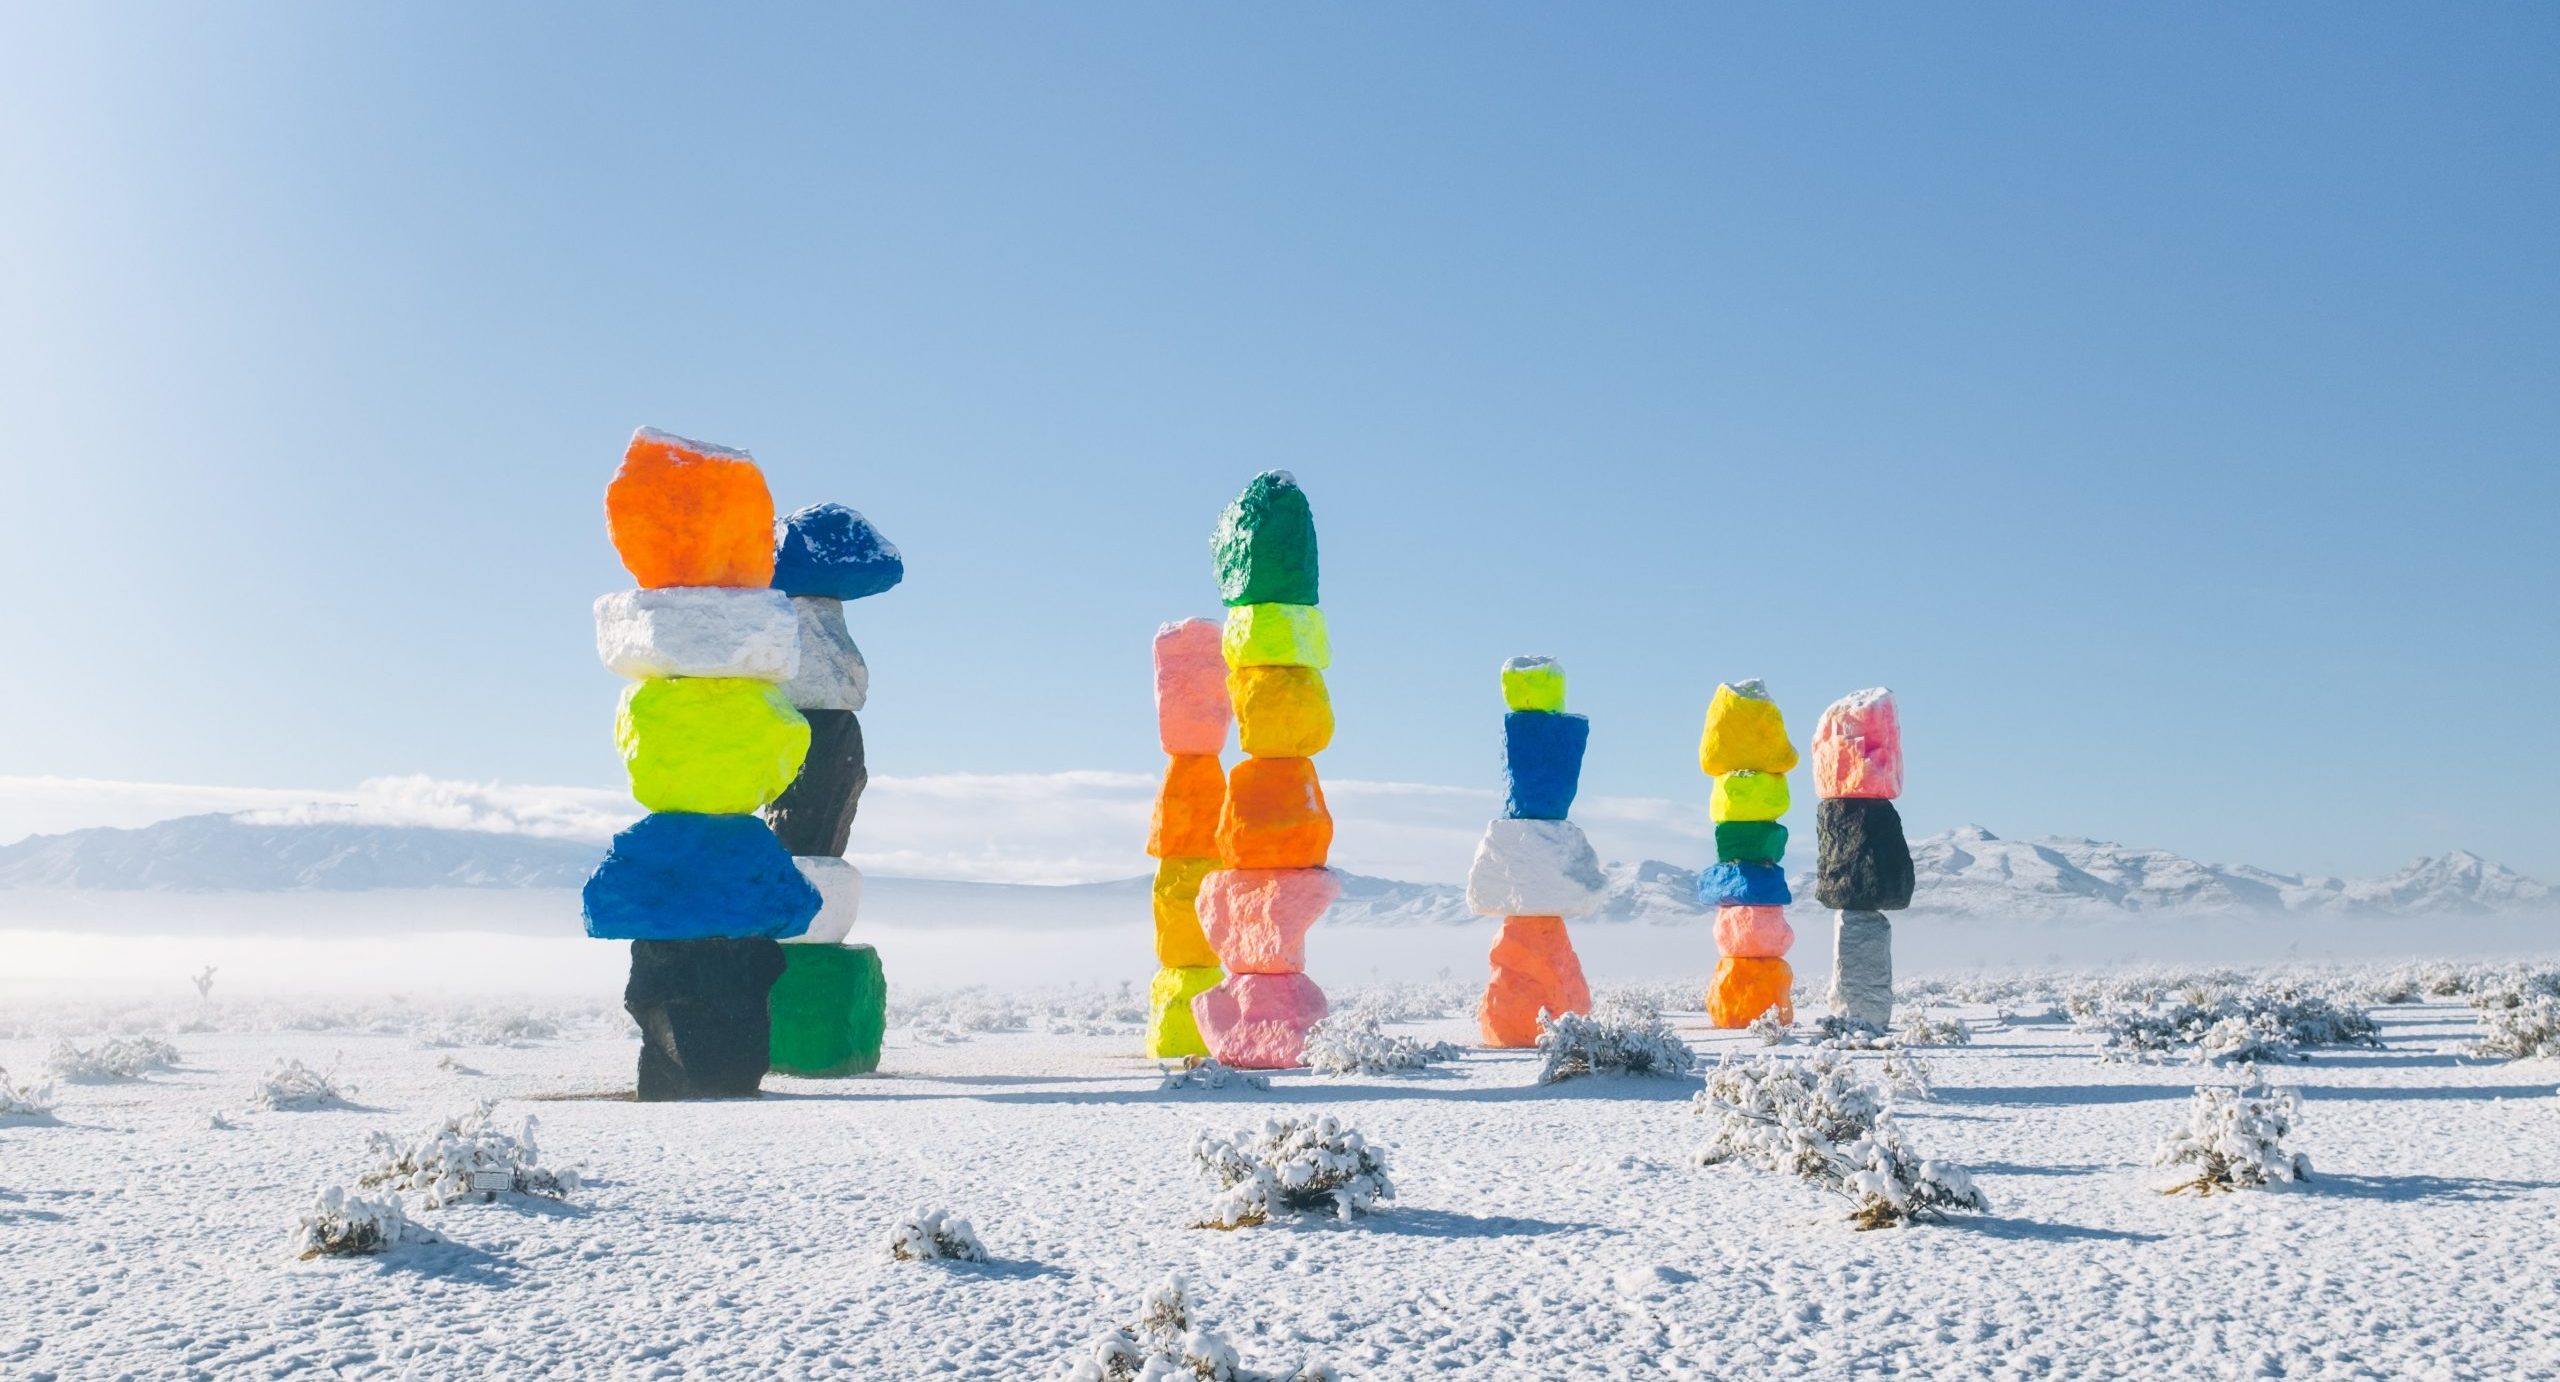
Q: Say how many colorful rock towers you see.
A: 7